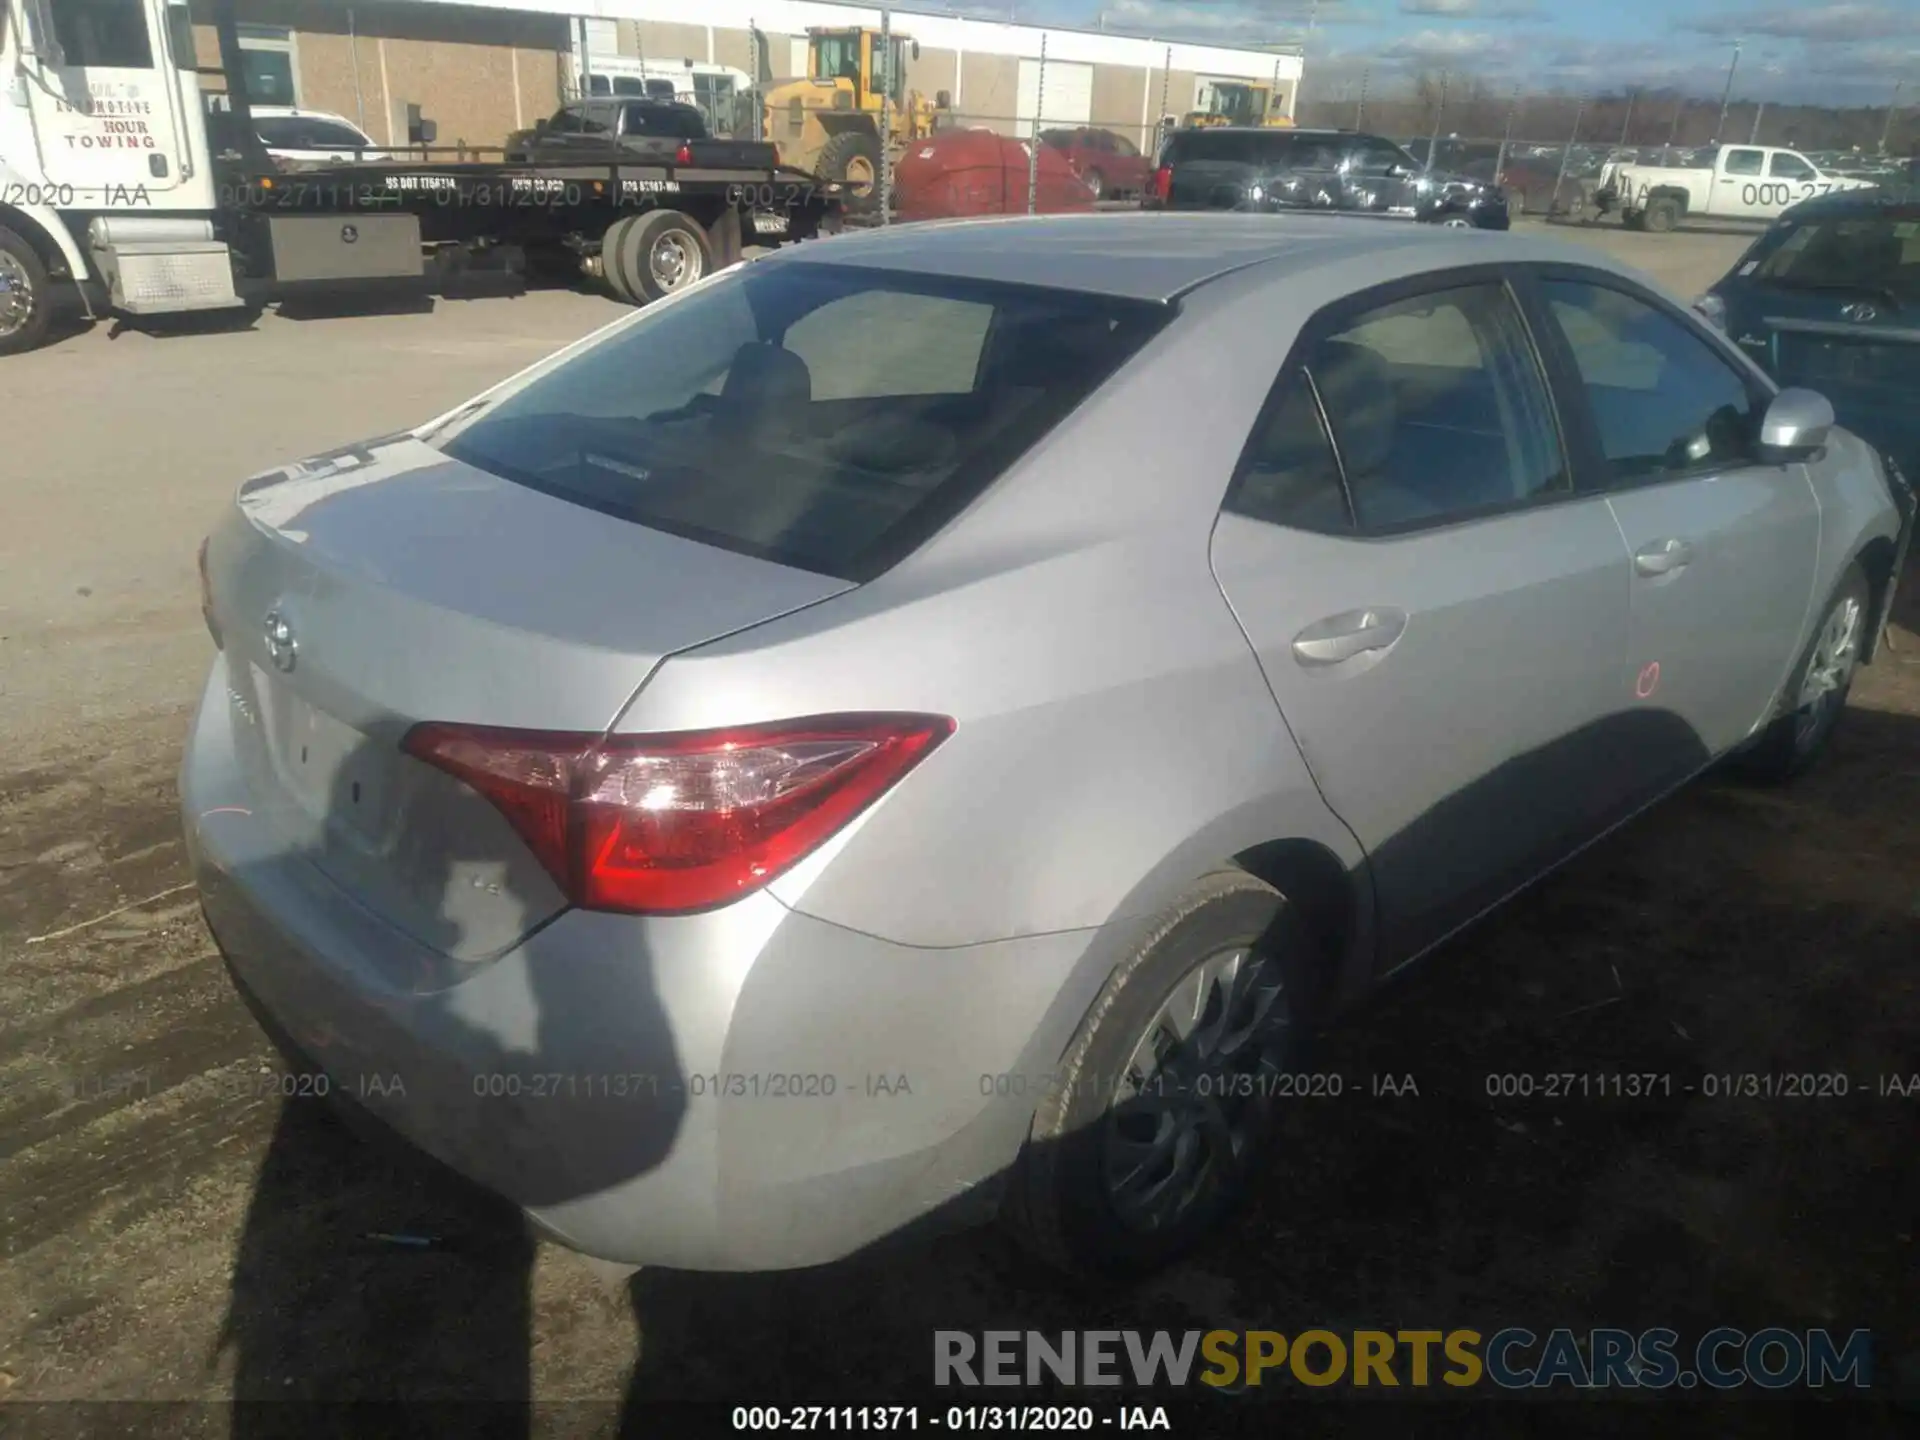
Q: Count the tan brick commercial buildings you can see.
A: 1